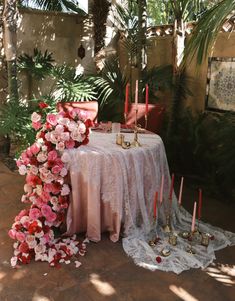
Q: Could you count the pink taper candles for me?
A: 4